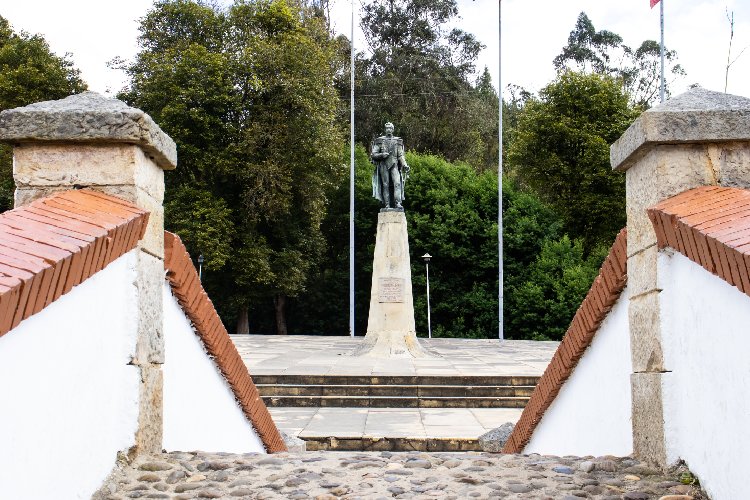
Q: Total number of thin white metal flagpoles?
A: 3